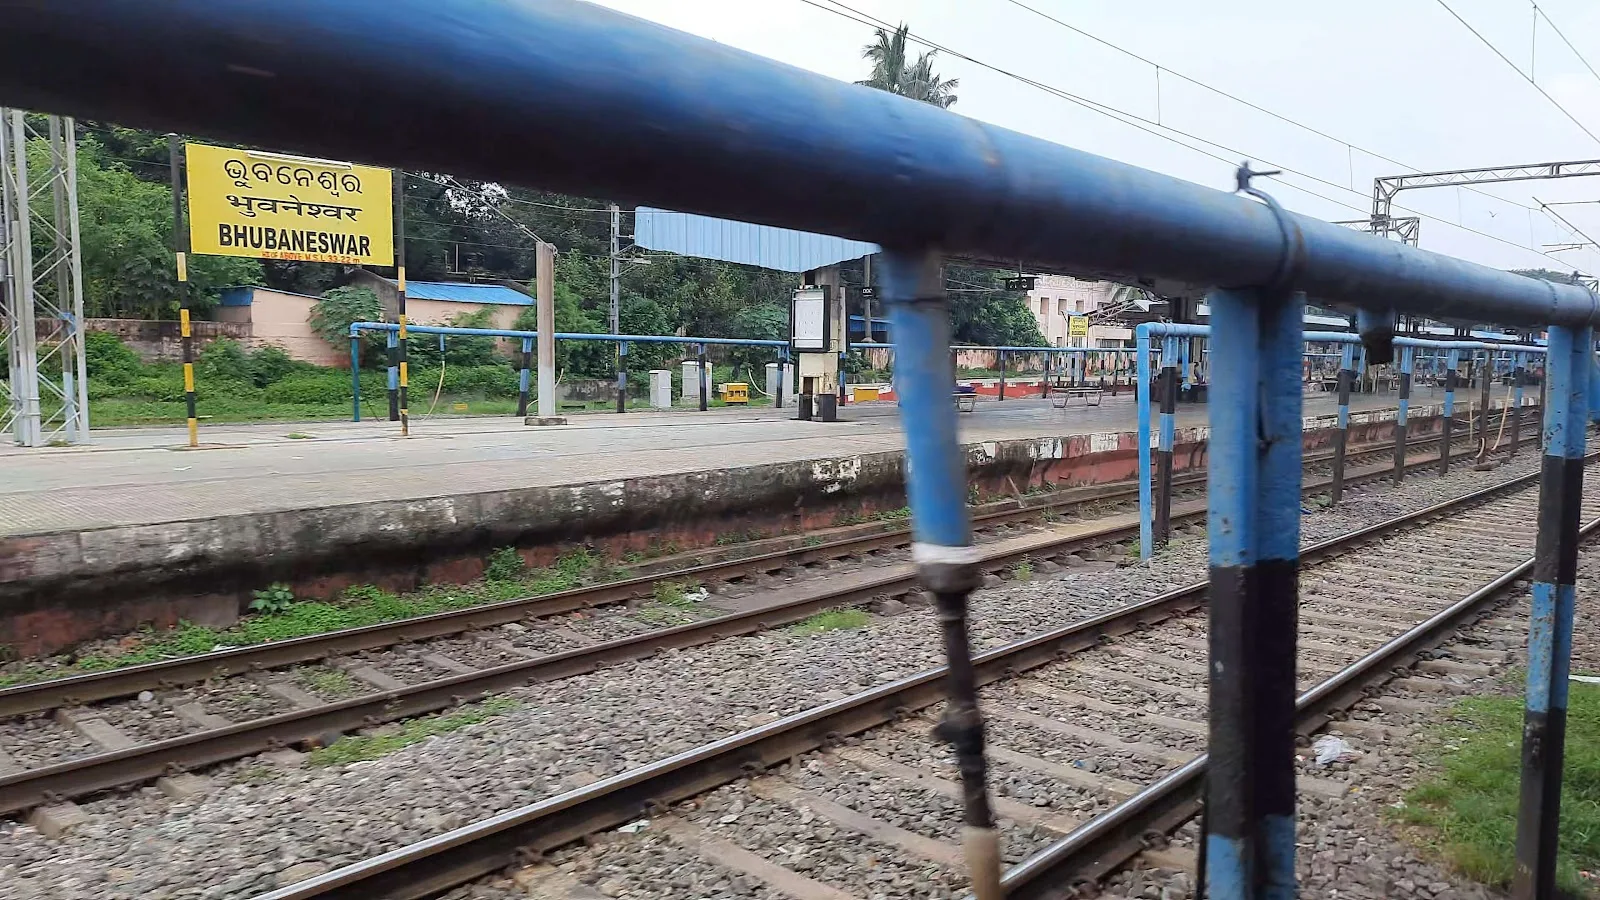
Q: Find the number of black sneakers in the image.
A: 0